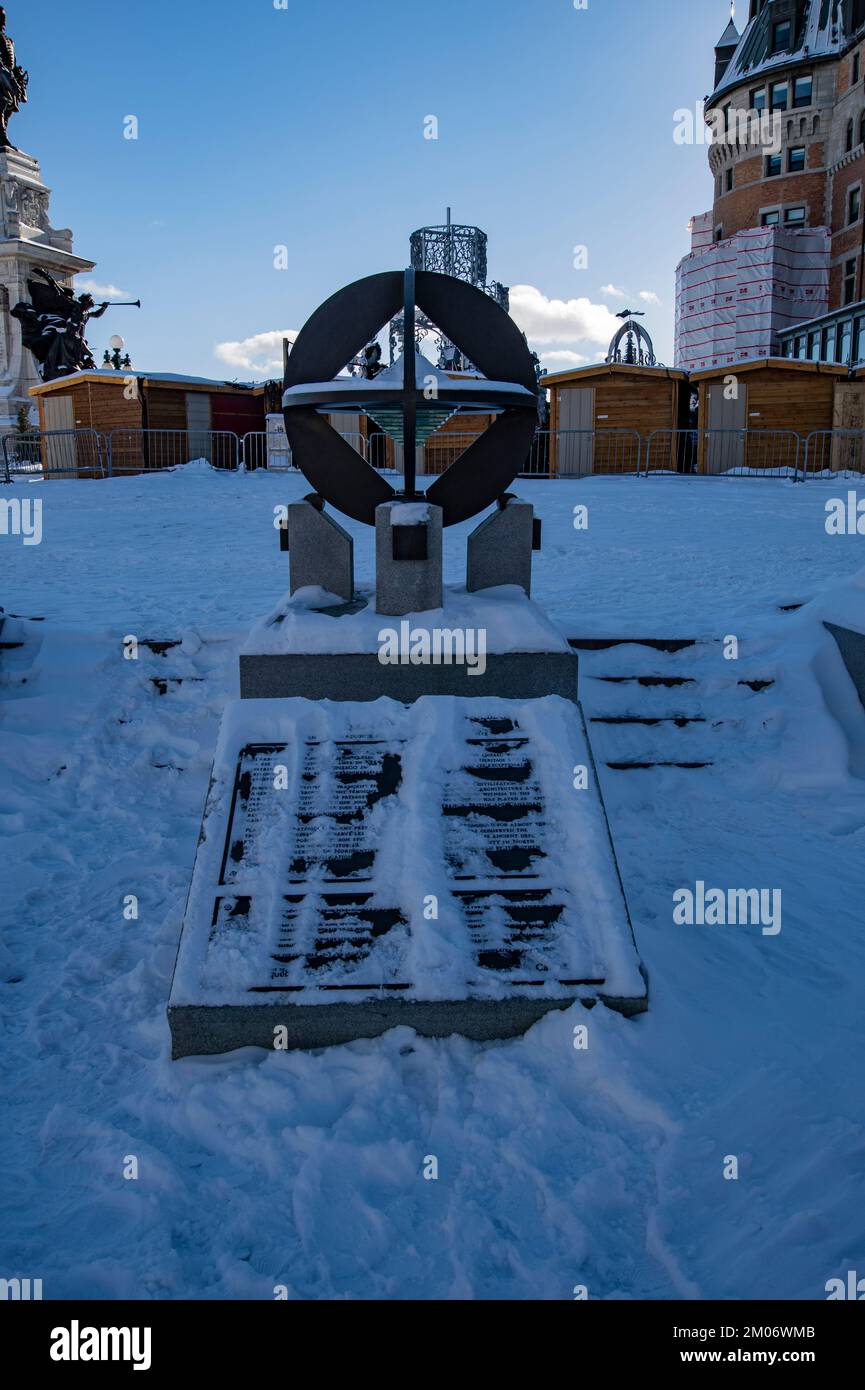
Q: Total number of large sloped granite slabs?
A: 1